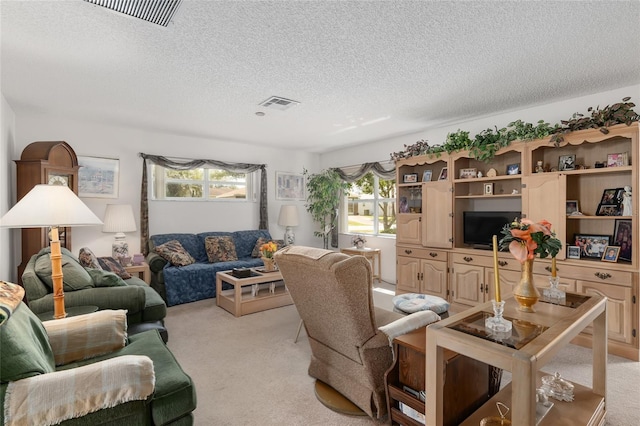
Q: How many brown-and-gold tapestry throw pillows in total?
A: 3